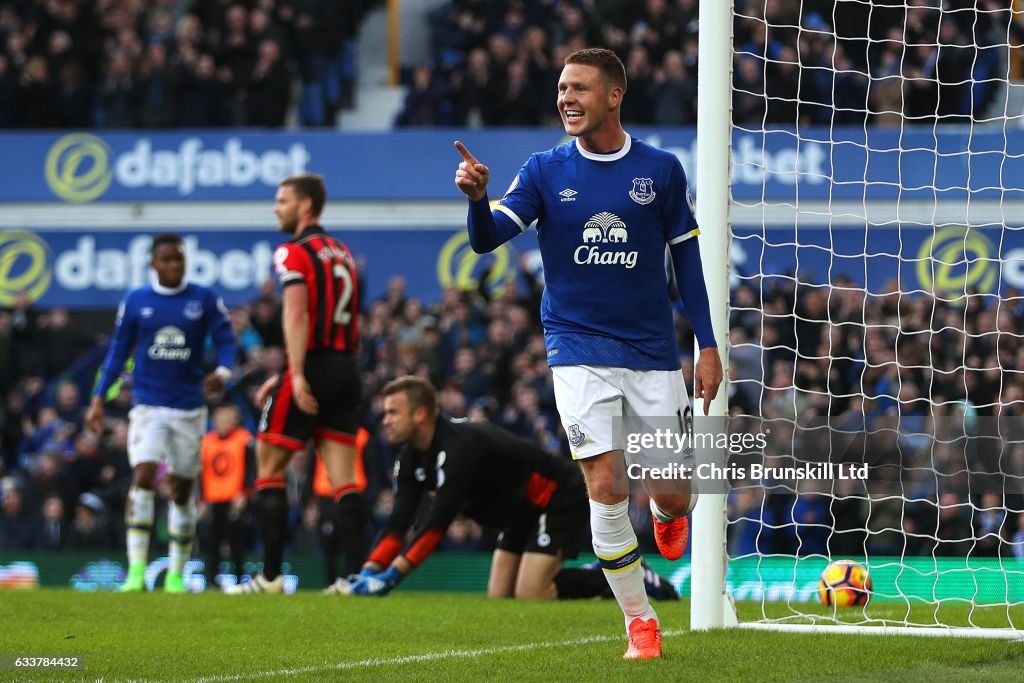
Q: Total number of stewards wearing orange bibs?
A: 2